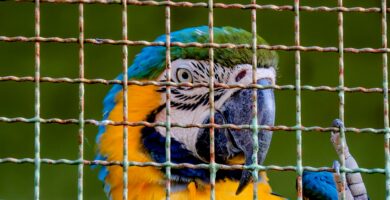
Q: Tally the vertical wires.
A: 9